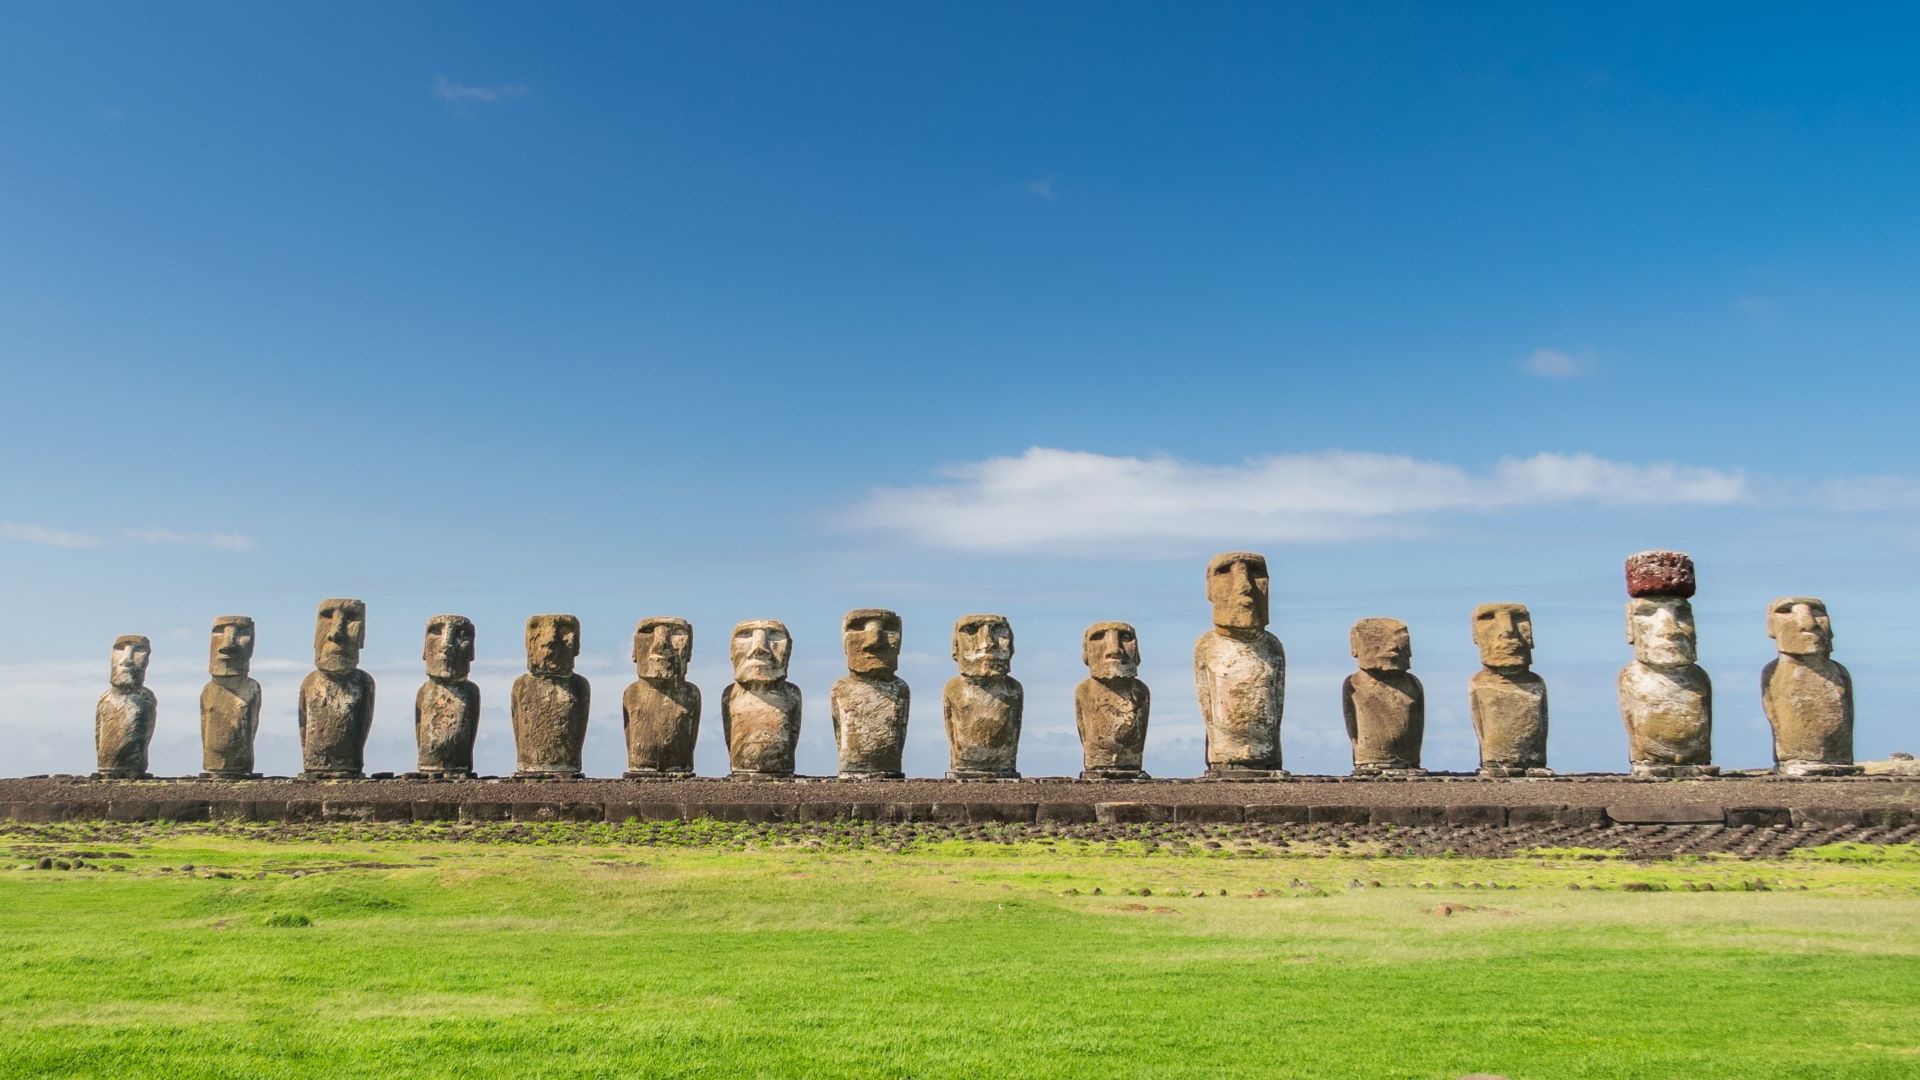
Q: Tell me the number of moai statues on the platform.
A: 15